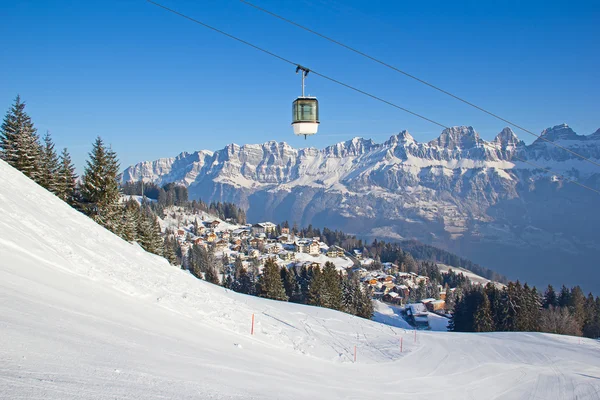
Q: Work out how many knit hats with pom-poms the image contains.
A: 0